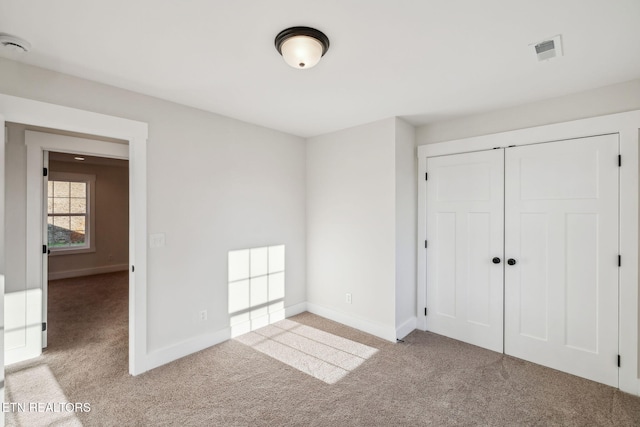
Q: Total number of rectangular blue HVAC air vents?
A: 0